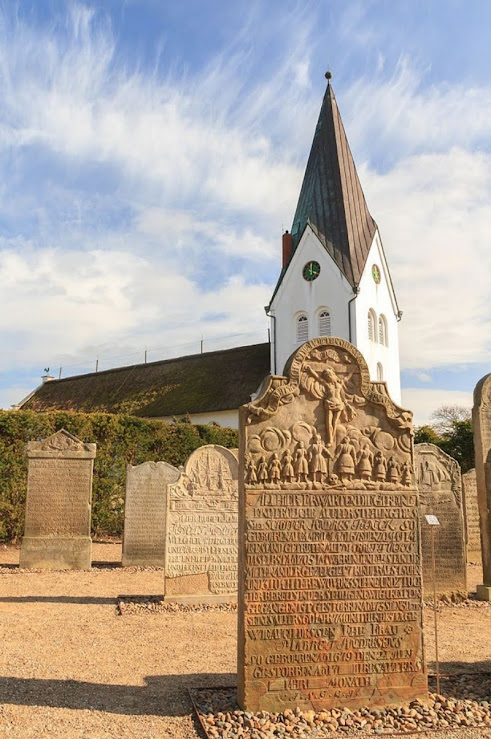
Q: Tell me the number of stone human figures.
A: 12